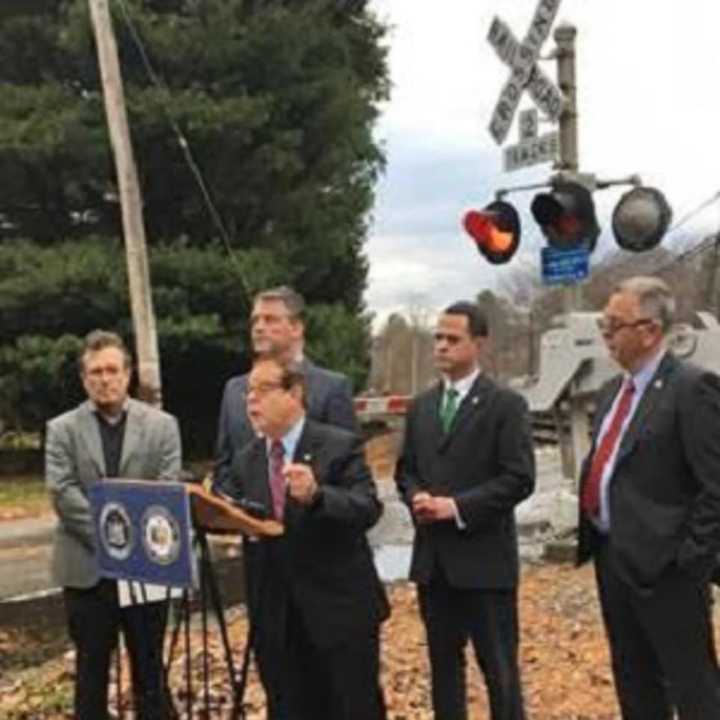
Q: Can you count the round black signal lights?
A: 3